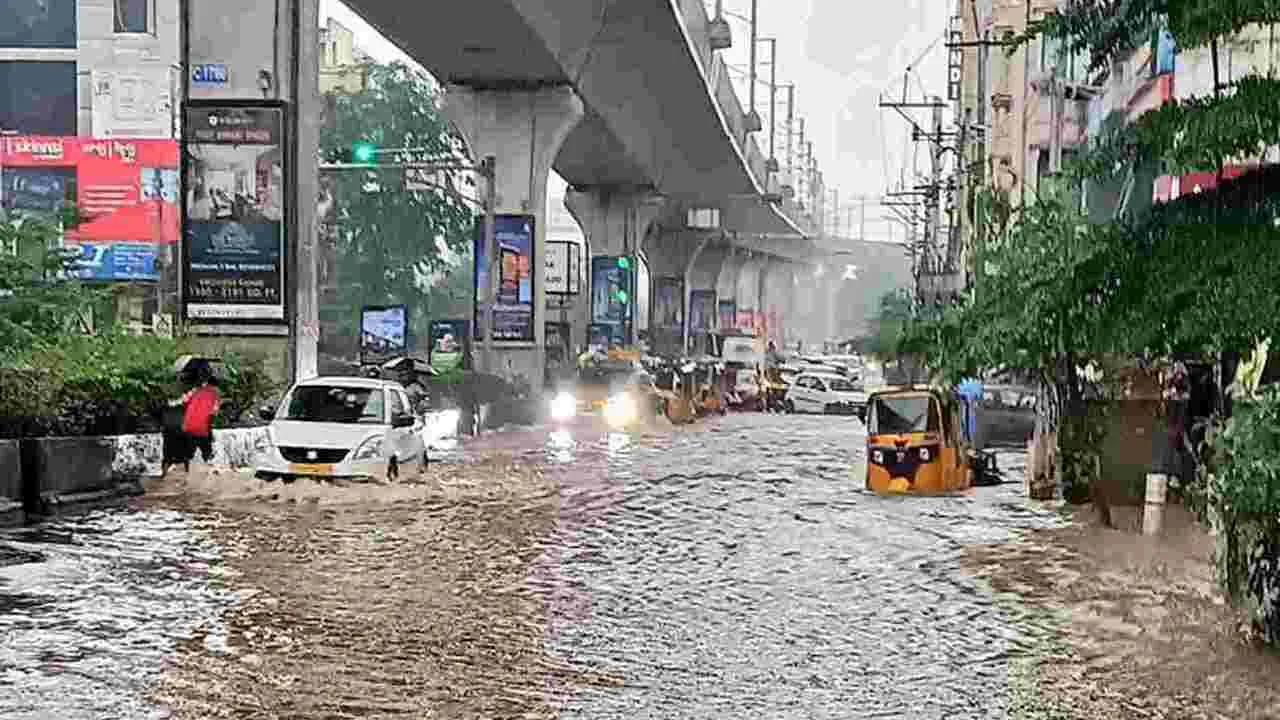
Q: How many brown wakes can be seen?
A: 2